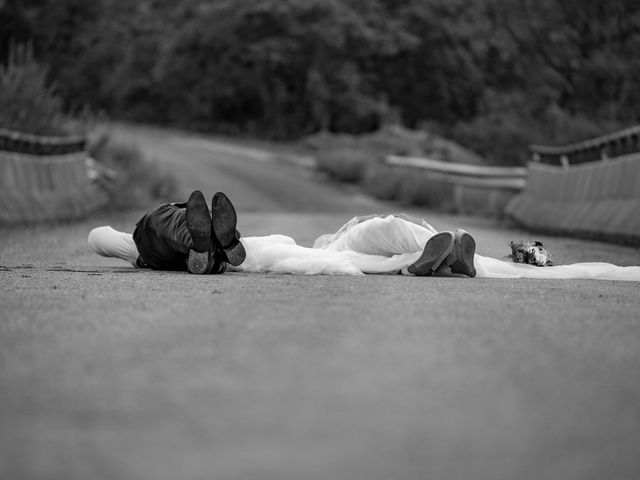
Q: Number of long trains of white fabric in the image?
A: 1